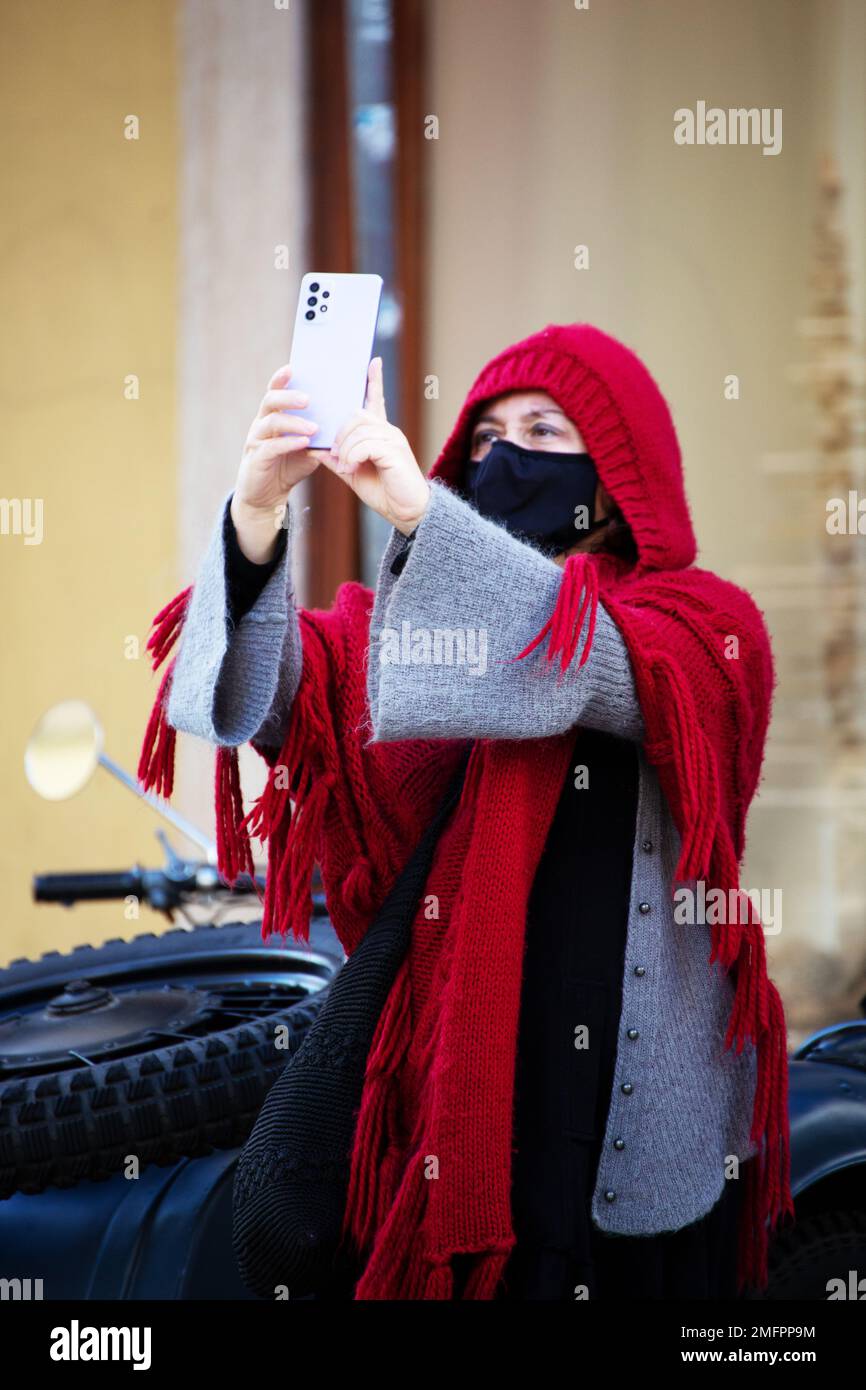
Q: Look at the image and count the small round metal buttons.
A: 7